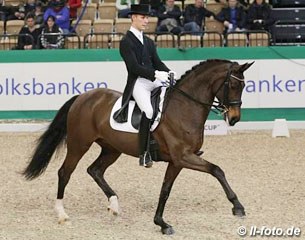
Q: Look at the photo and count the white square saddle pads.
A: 1